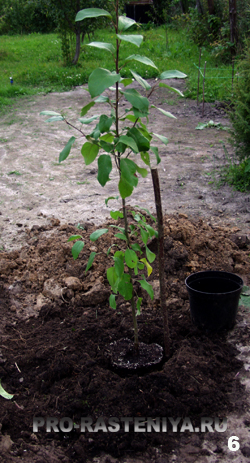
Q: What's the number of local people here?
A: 0